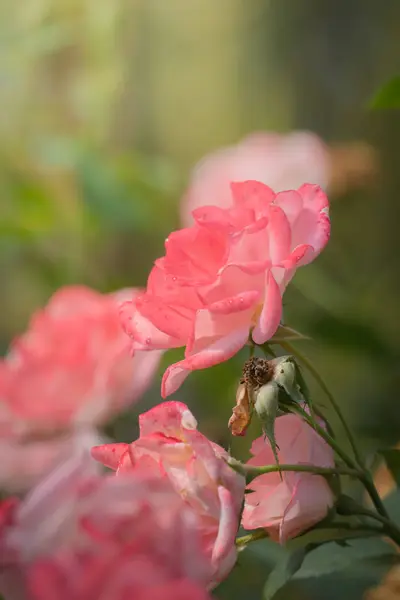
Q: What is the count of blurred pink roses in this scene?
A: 3